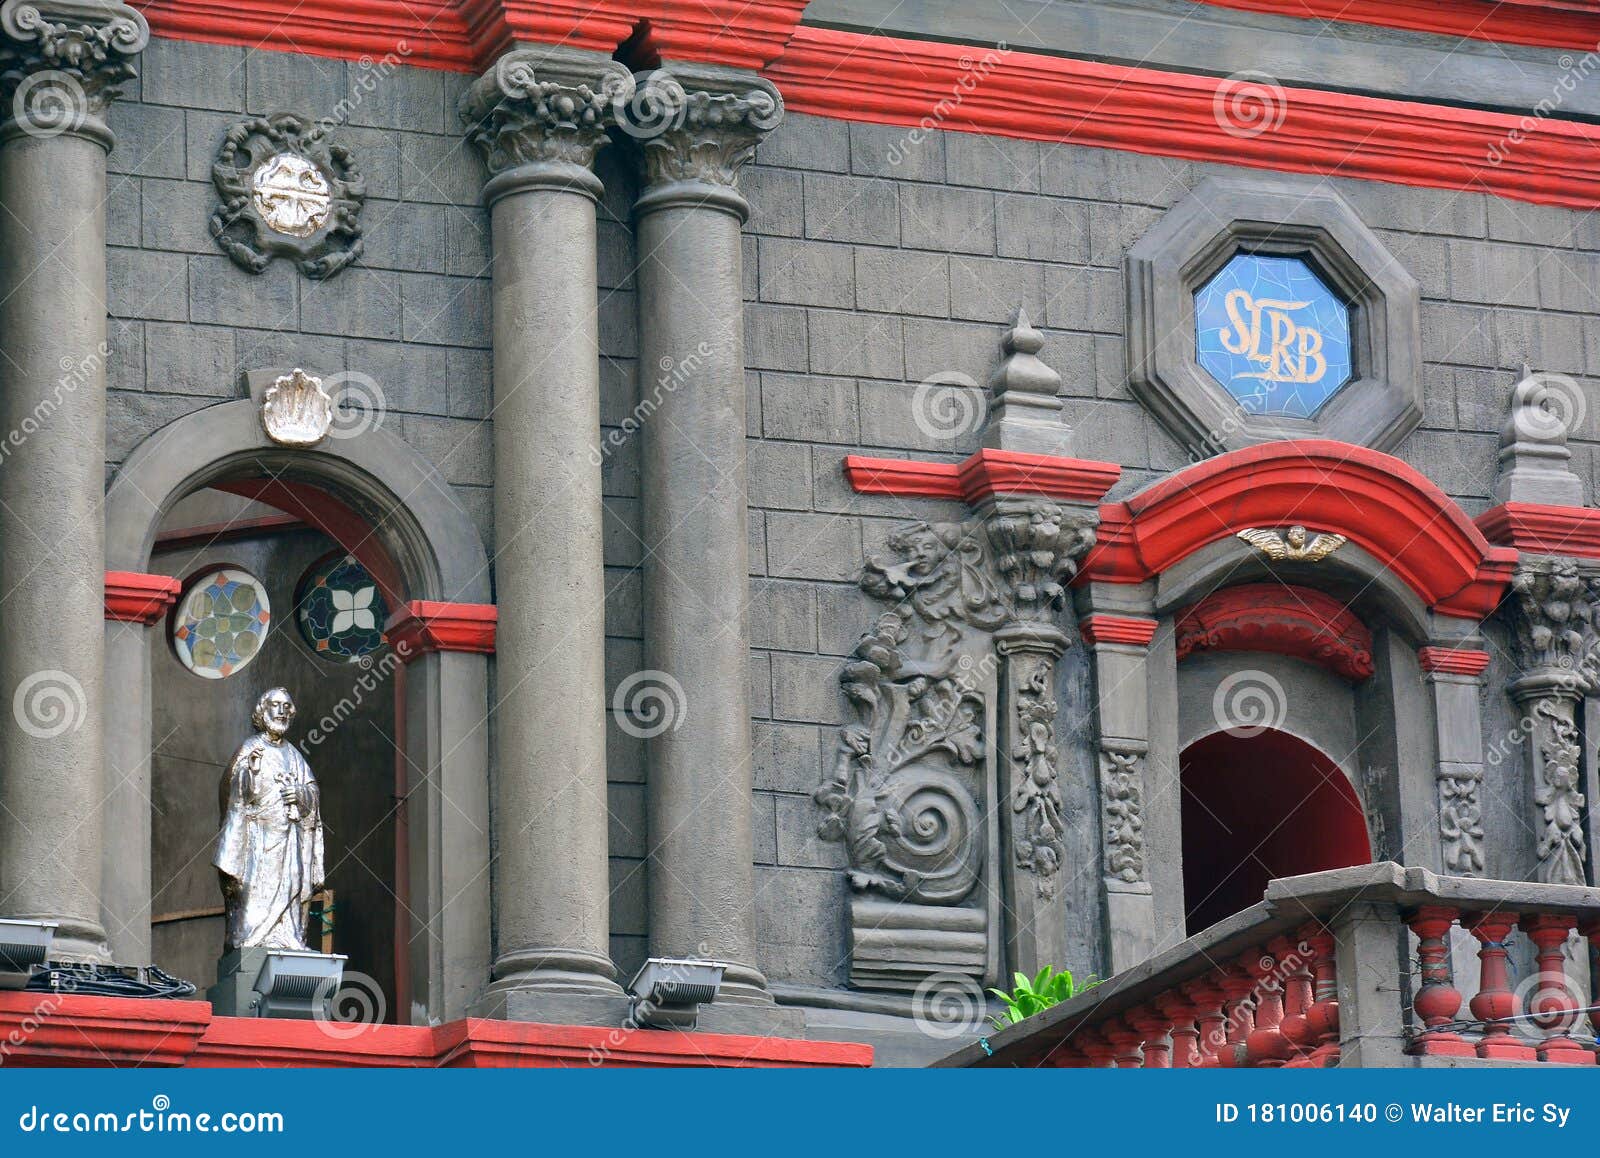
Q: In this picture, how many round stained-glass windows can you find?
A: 2